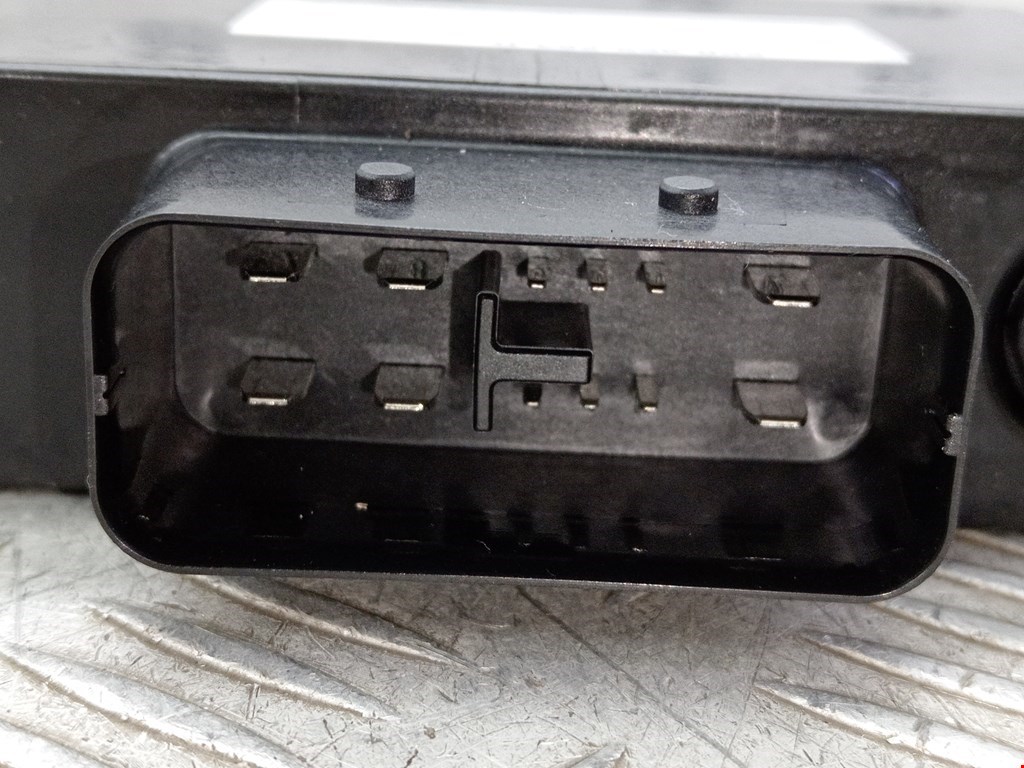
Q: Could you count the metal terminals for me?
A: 12